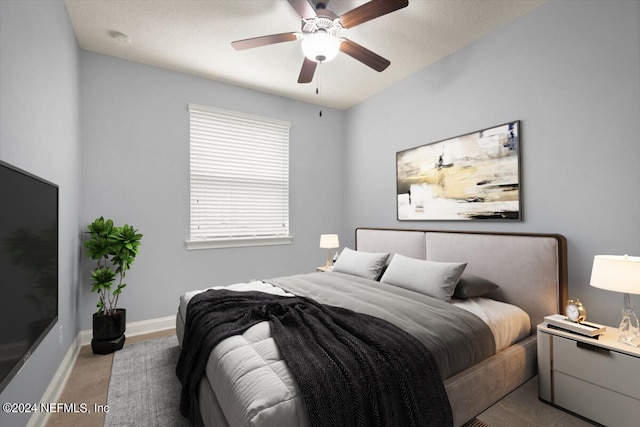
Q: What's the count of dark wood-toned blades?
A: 5